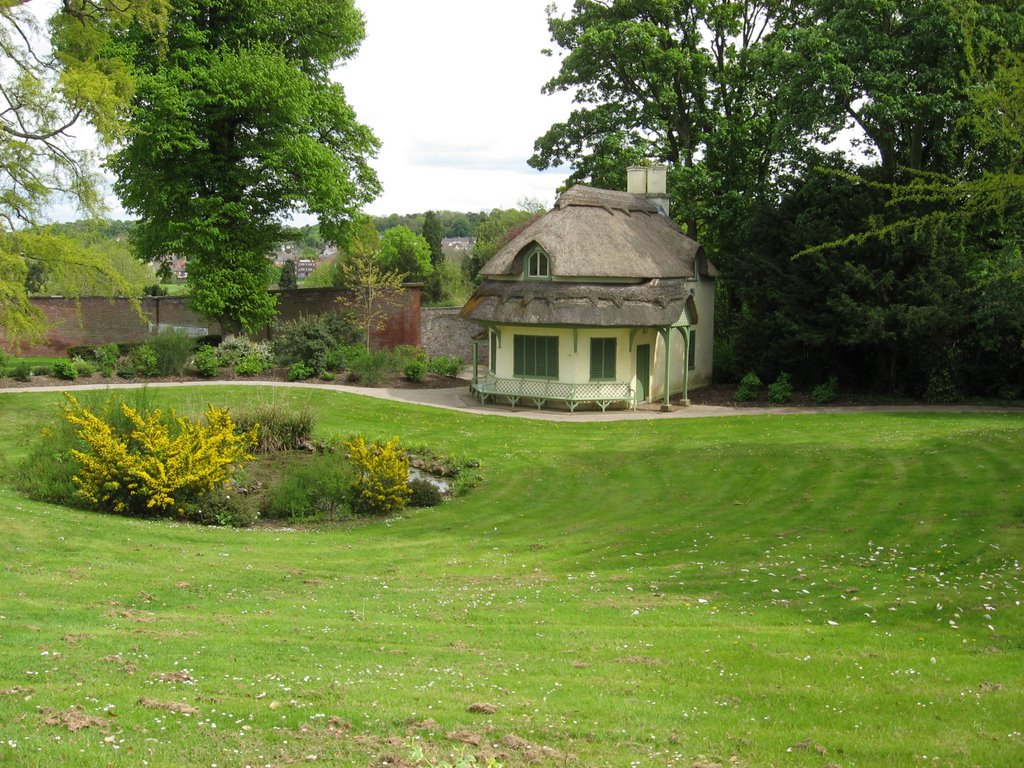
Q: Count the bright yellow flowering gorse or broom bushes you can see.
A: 2